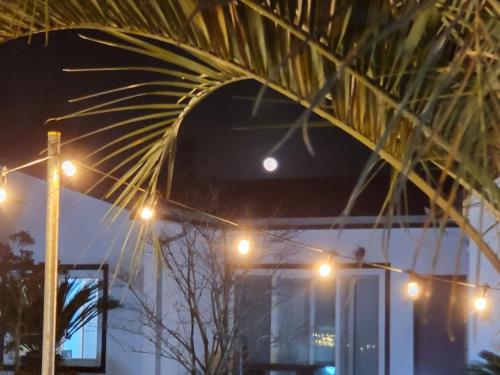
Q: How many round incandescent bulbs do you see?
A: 7